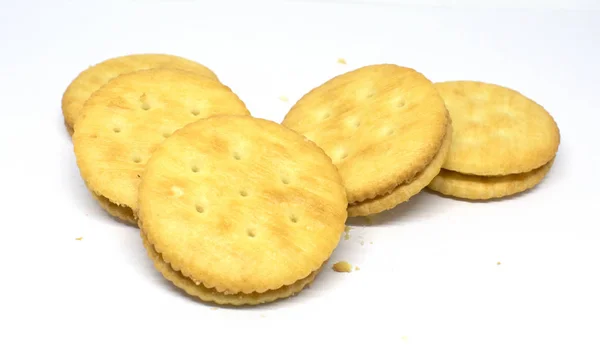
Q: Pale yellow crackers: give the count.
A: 5